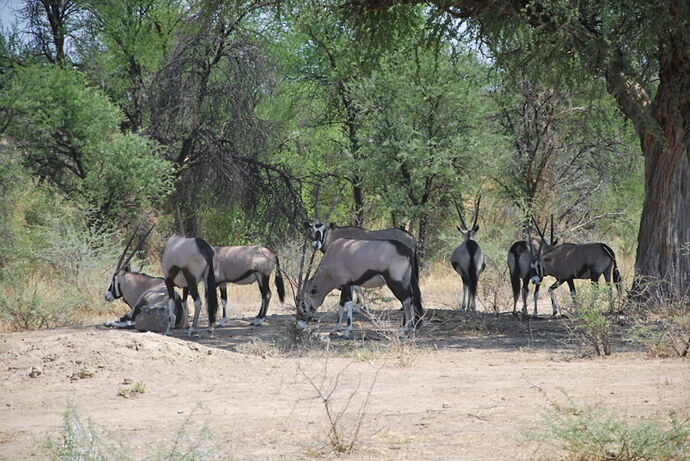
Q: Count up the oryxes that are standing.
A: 7